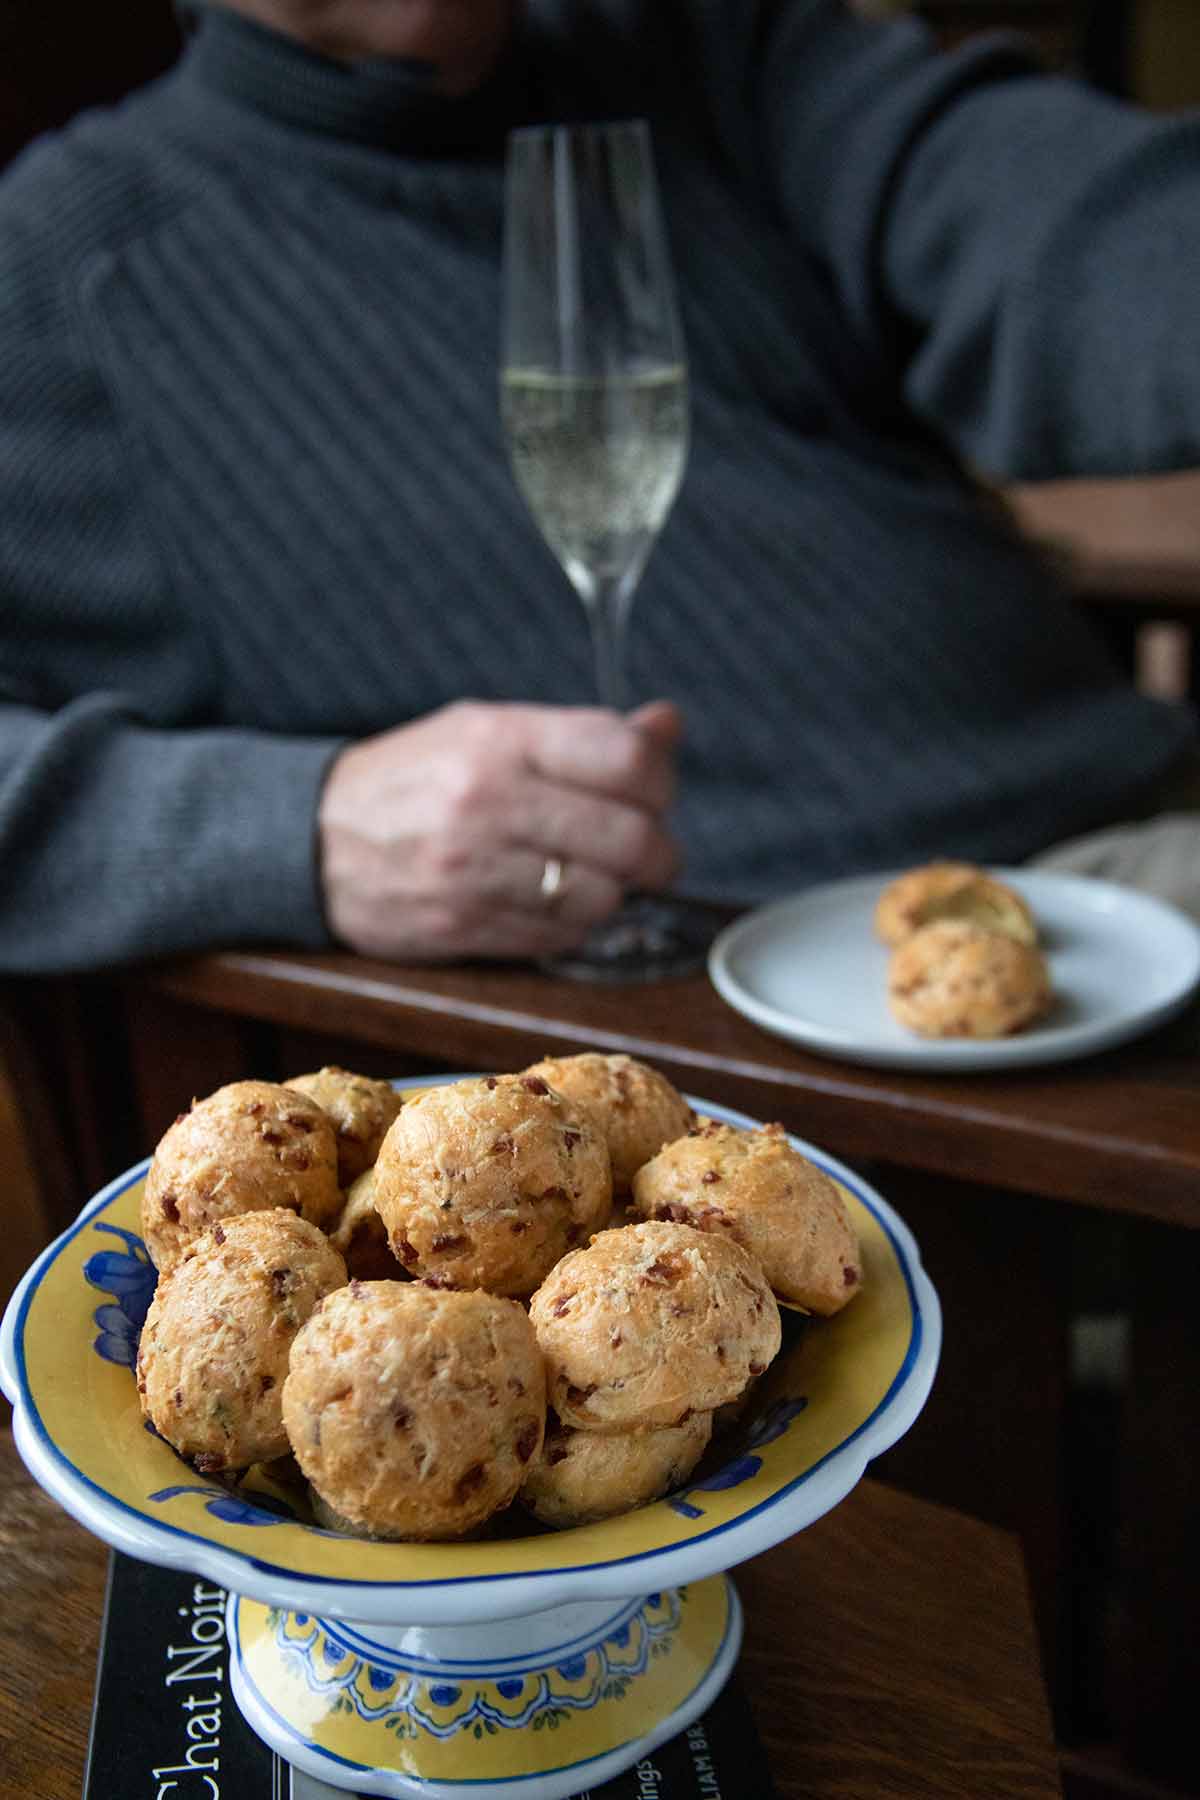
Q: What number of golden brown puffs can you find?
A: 12